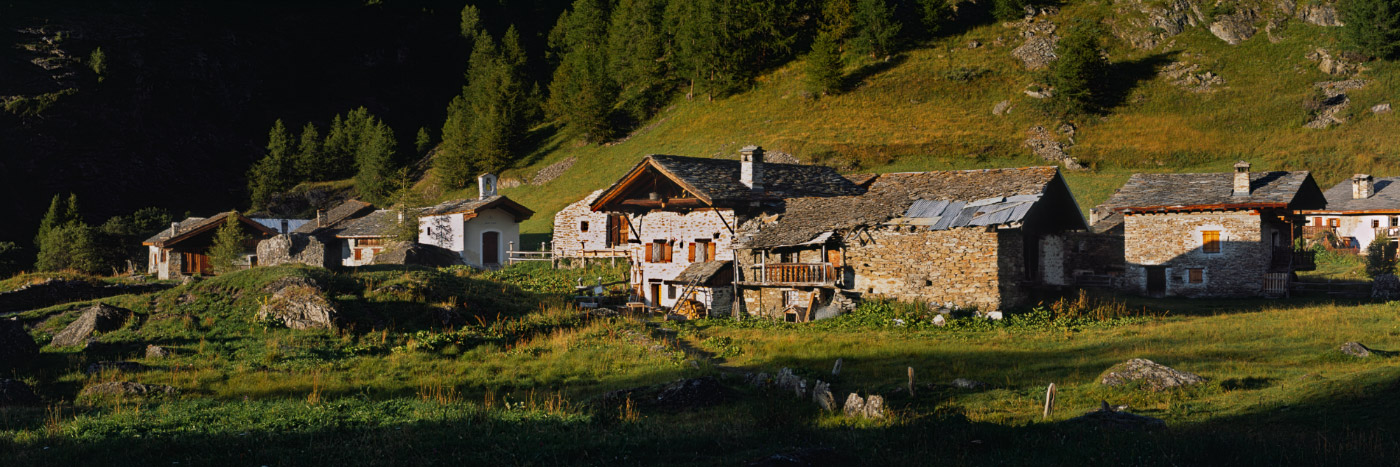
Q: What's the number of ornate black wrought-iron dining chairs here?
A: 0